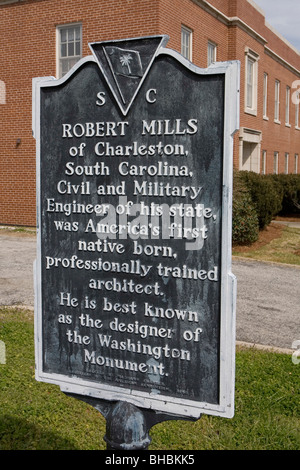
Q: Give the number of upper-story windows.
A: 8